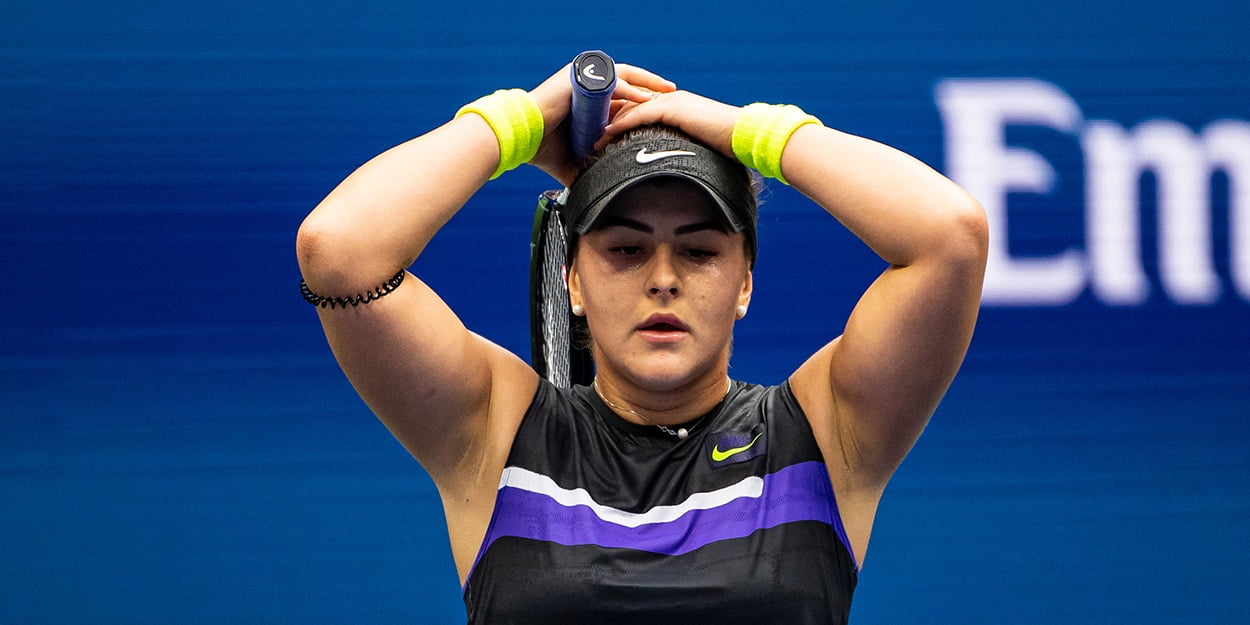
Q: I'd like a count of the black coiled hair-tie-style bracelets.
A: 1